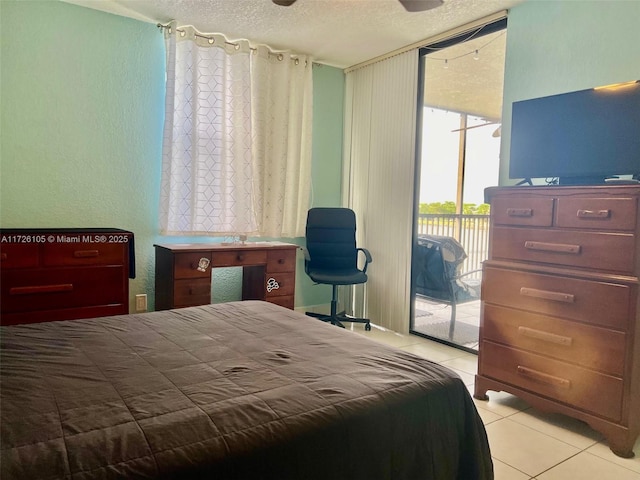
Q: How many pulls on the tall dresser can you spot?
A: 6